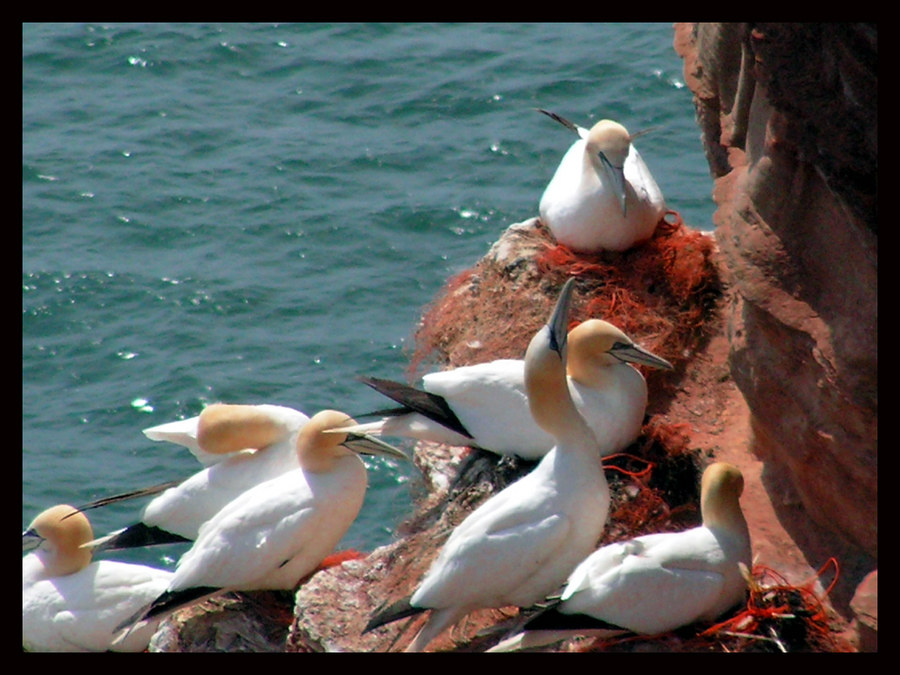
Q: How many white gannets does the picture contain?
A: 7